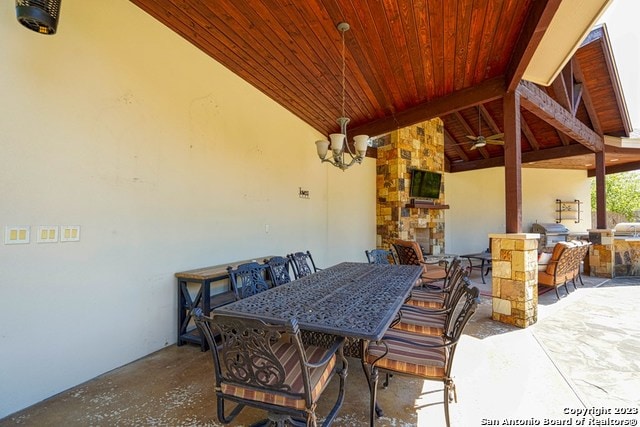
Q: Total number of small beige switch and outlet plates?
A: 3